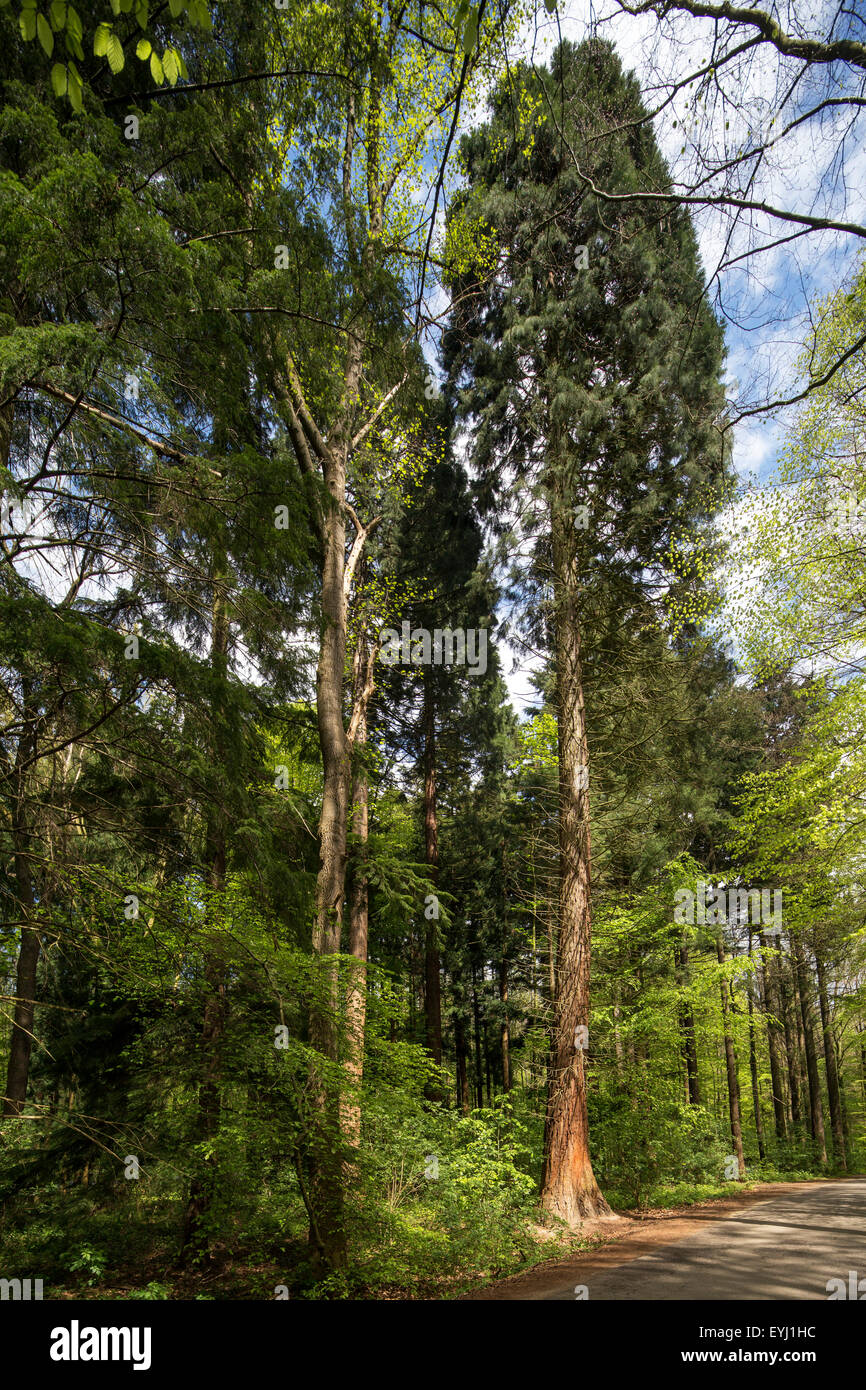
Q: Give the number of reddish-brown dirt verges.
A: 1